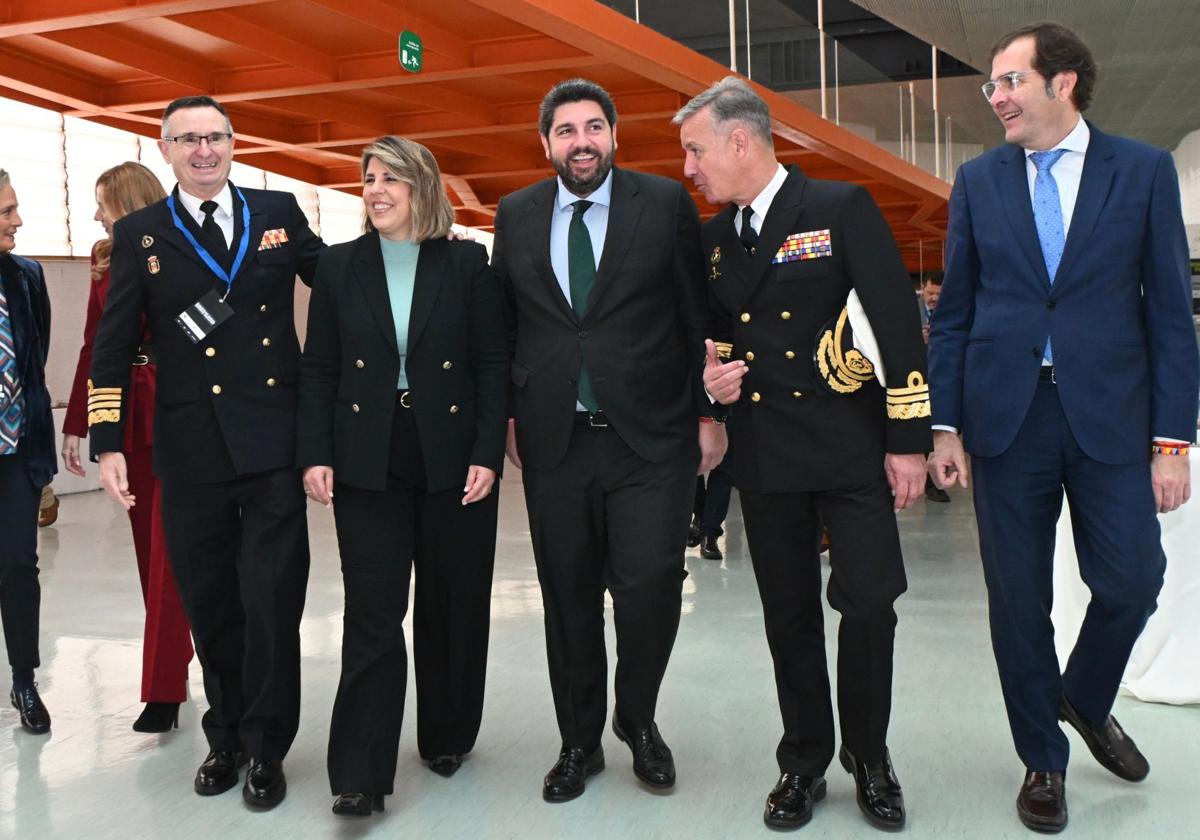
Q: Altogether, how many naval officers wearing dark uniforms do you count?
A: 2